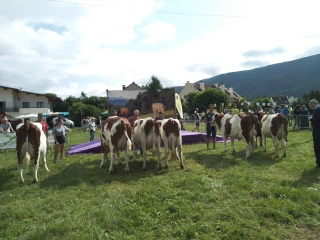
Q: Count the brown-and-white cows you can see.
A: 6